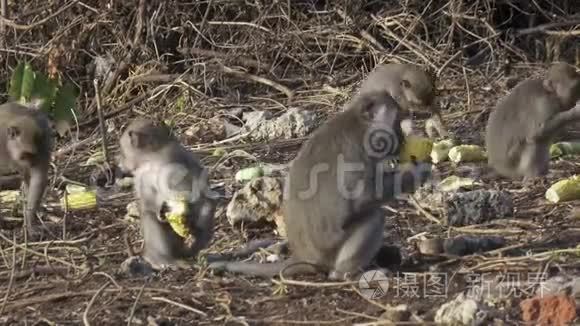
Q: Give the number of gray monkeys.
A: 5